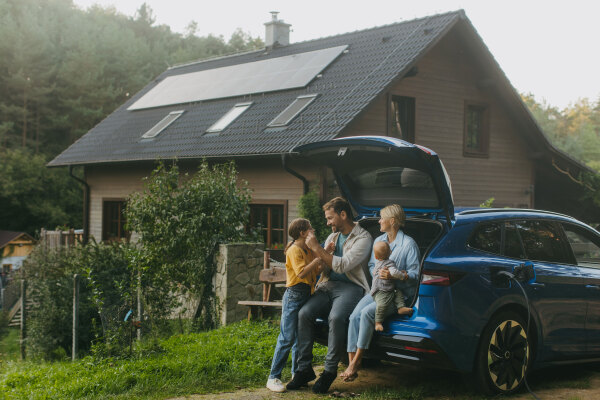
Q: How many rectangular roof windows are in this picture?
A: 3